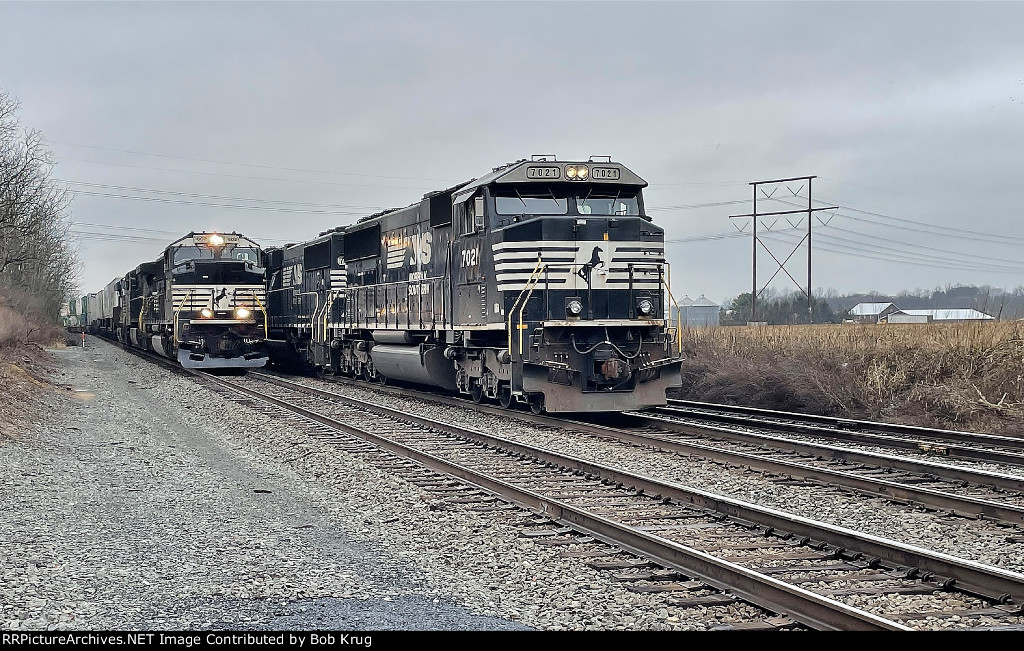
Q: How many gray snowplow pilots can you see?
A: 2